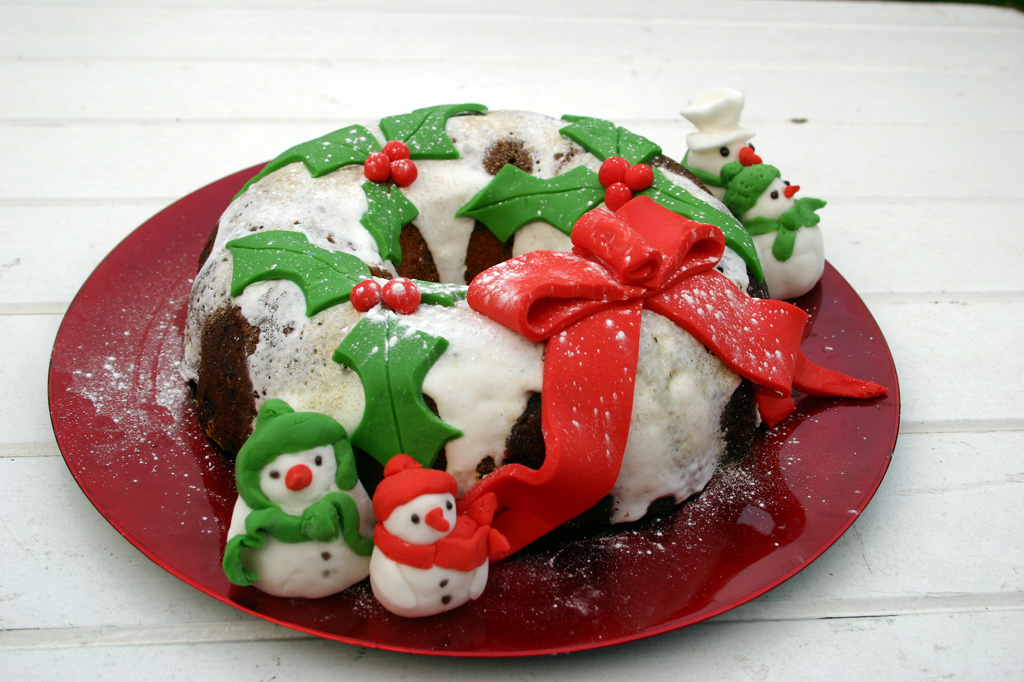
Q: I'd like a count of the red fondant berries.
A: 8